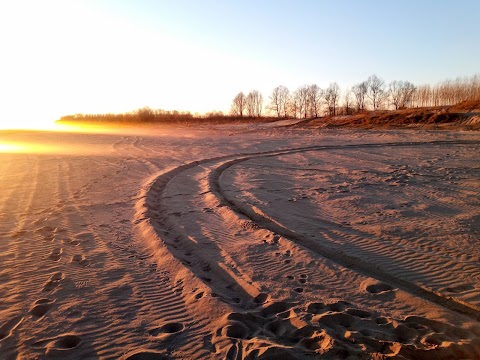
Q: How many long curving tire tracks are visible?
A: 2